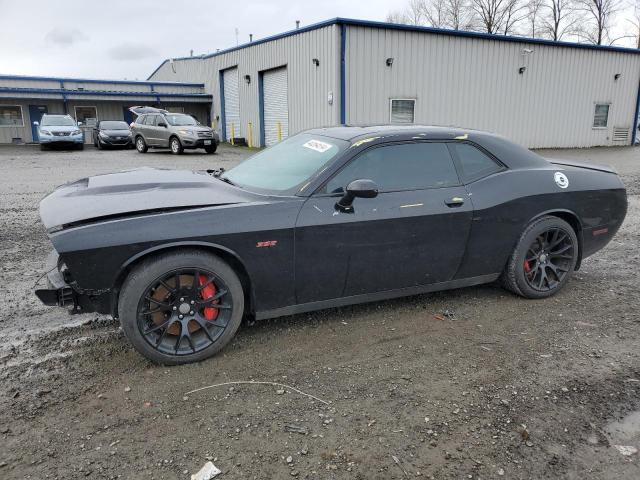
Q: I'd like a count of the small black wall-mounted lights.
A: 5